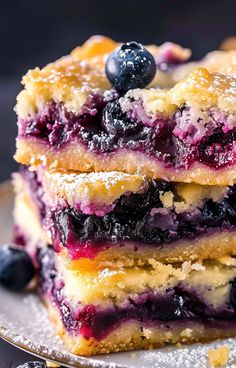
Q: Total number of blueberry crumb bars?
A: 3